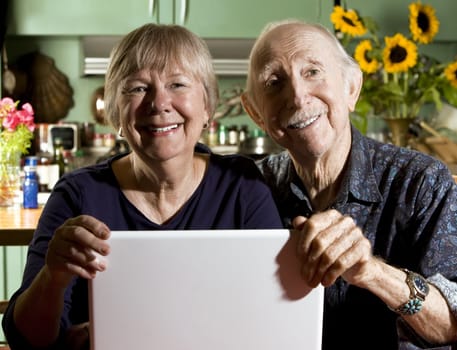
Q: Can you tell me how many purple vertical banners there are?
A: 0